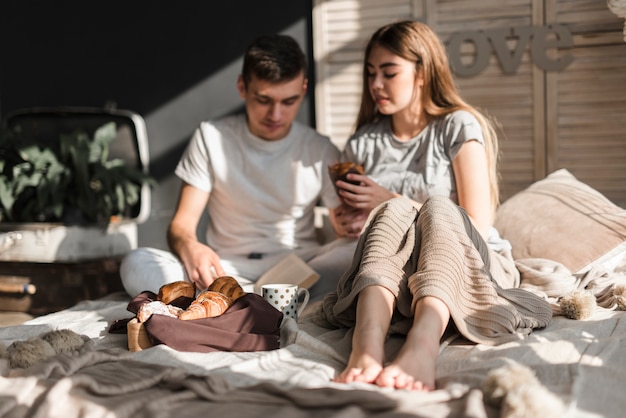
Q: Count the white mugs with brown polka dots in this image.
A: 1